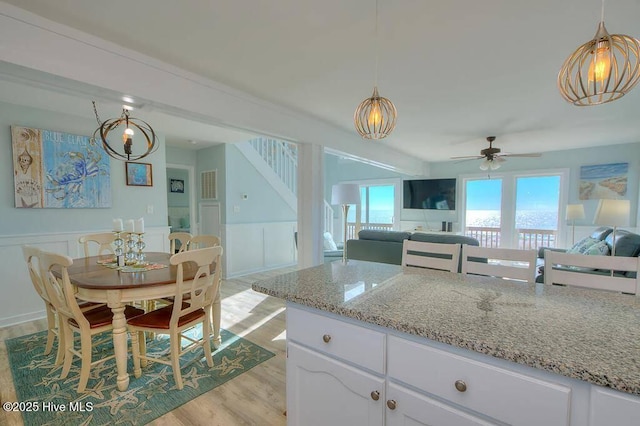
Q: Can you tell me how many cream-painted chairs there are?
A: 6